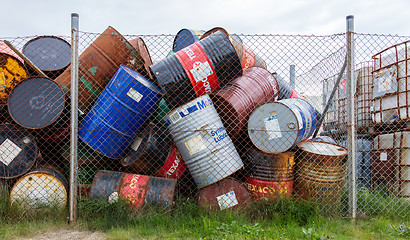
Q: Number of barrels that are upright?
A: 2